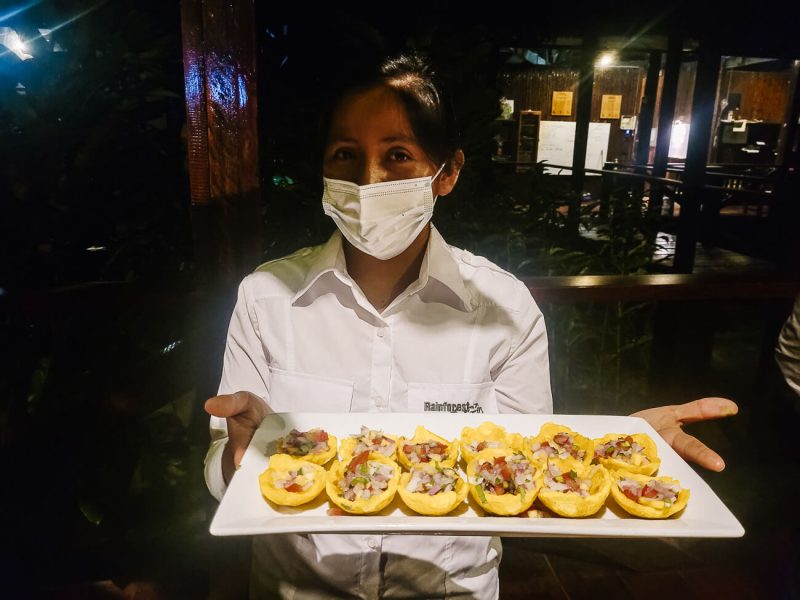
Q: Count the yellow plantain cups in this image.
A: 12